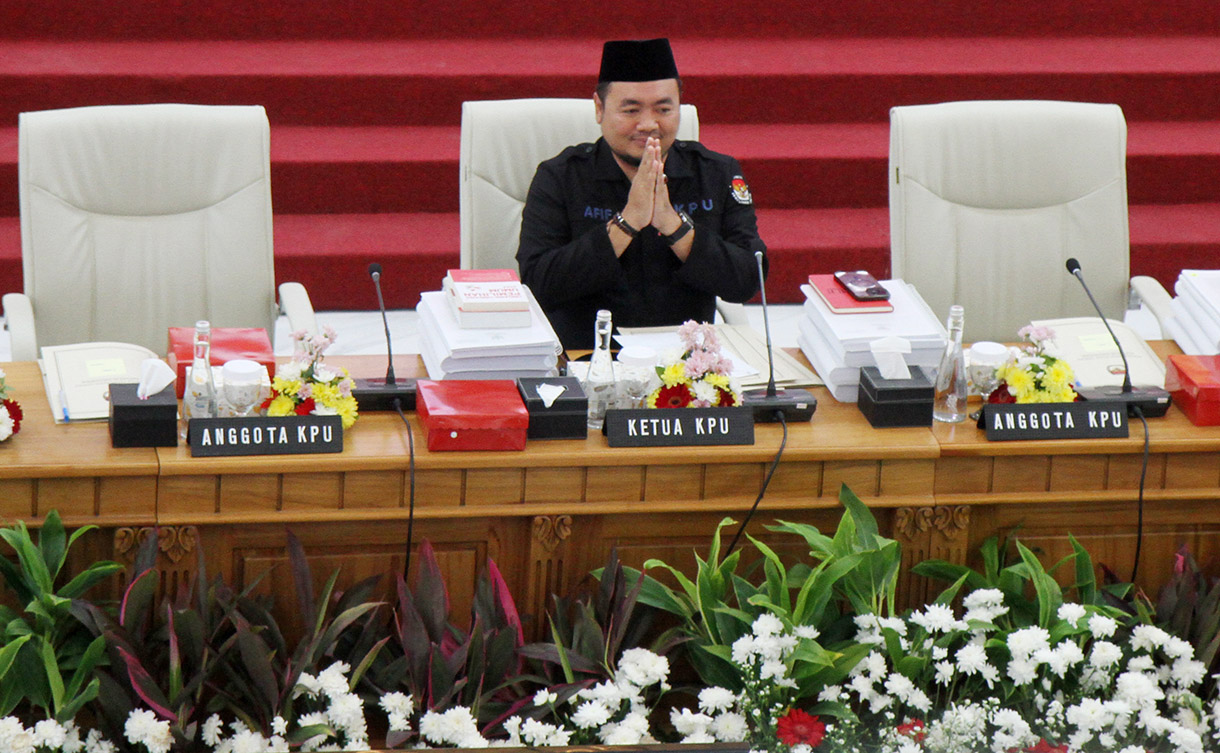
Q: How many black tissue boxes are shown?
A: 3